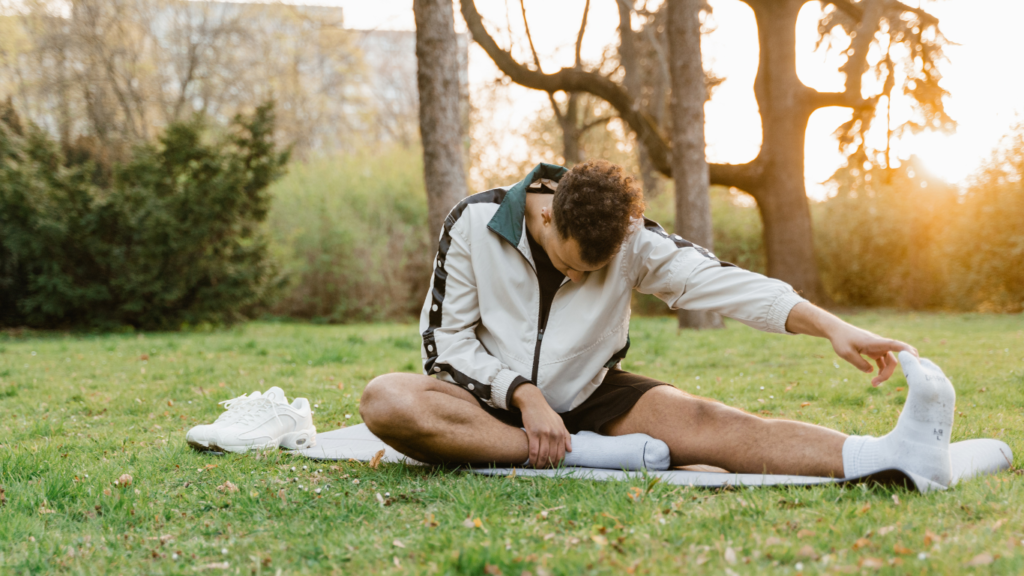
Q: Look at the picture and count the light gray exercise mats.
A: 1